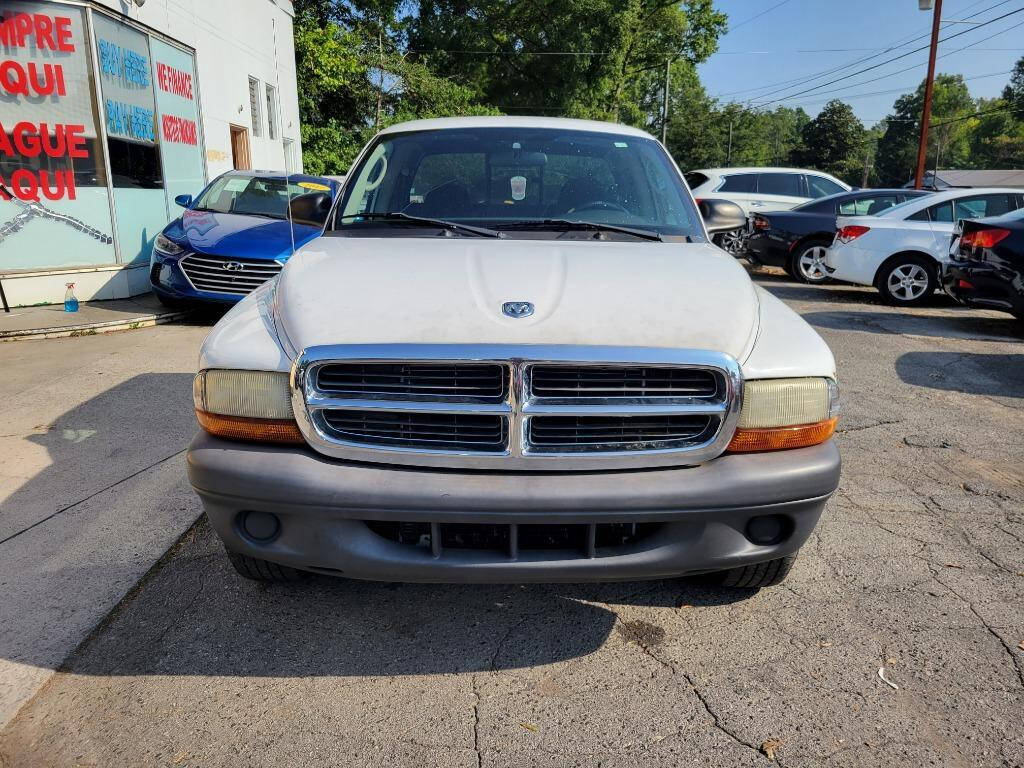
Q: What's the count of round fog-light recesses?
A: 2